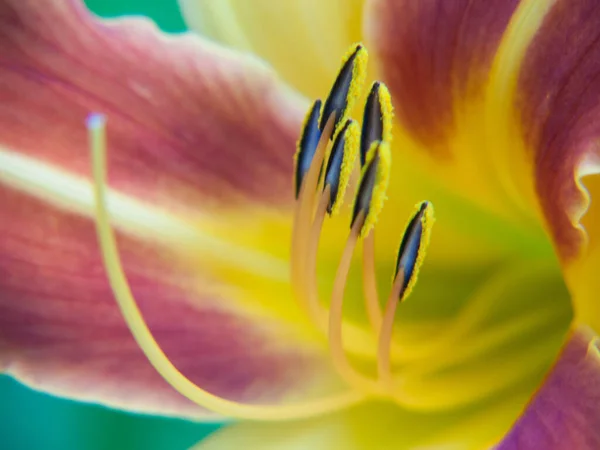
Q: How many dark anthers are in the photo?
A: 6